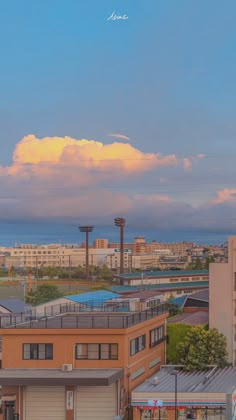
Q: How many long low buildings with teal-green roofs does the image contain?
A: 2